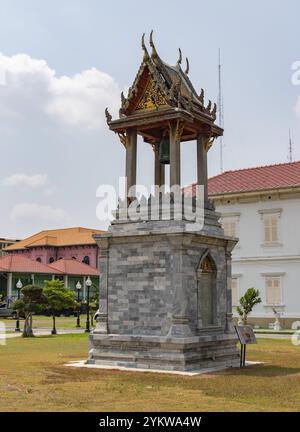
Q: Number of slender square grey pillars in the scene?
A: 4